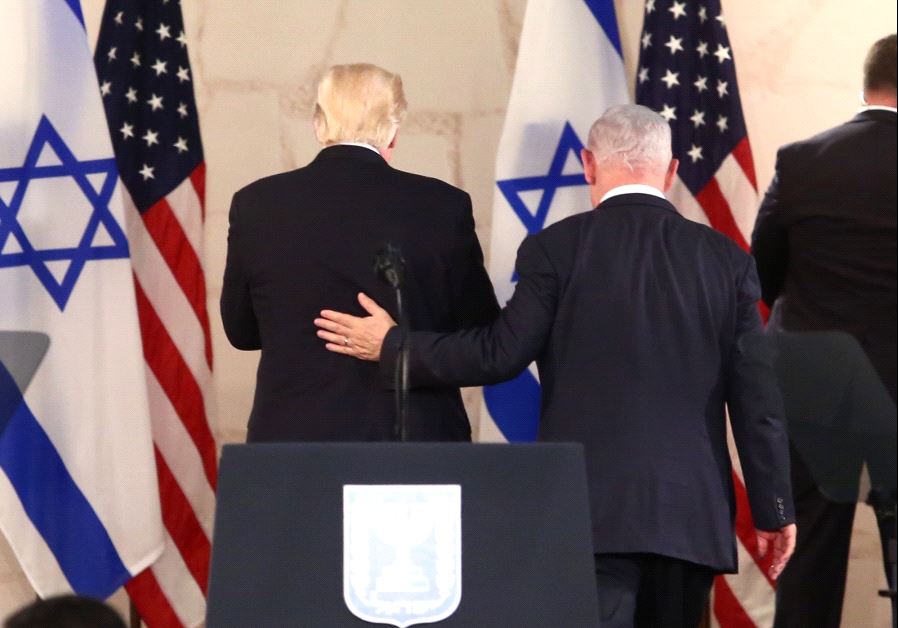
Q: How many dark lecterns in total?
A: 1